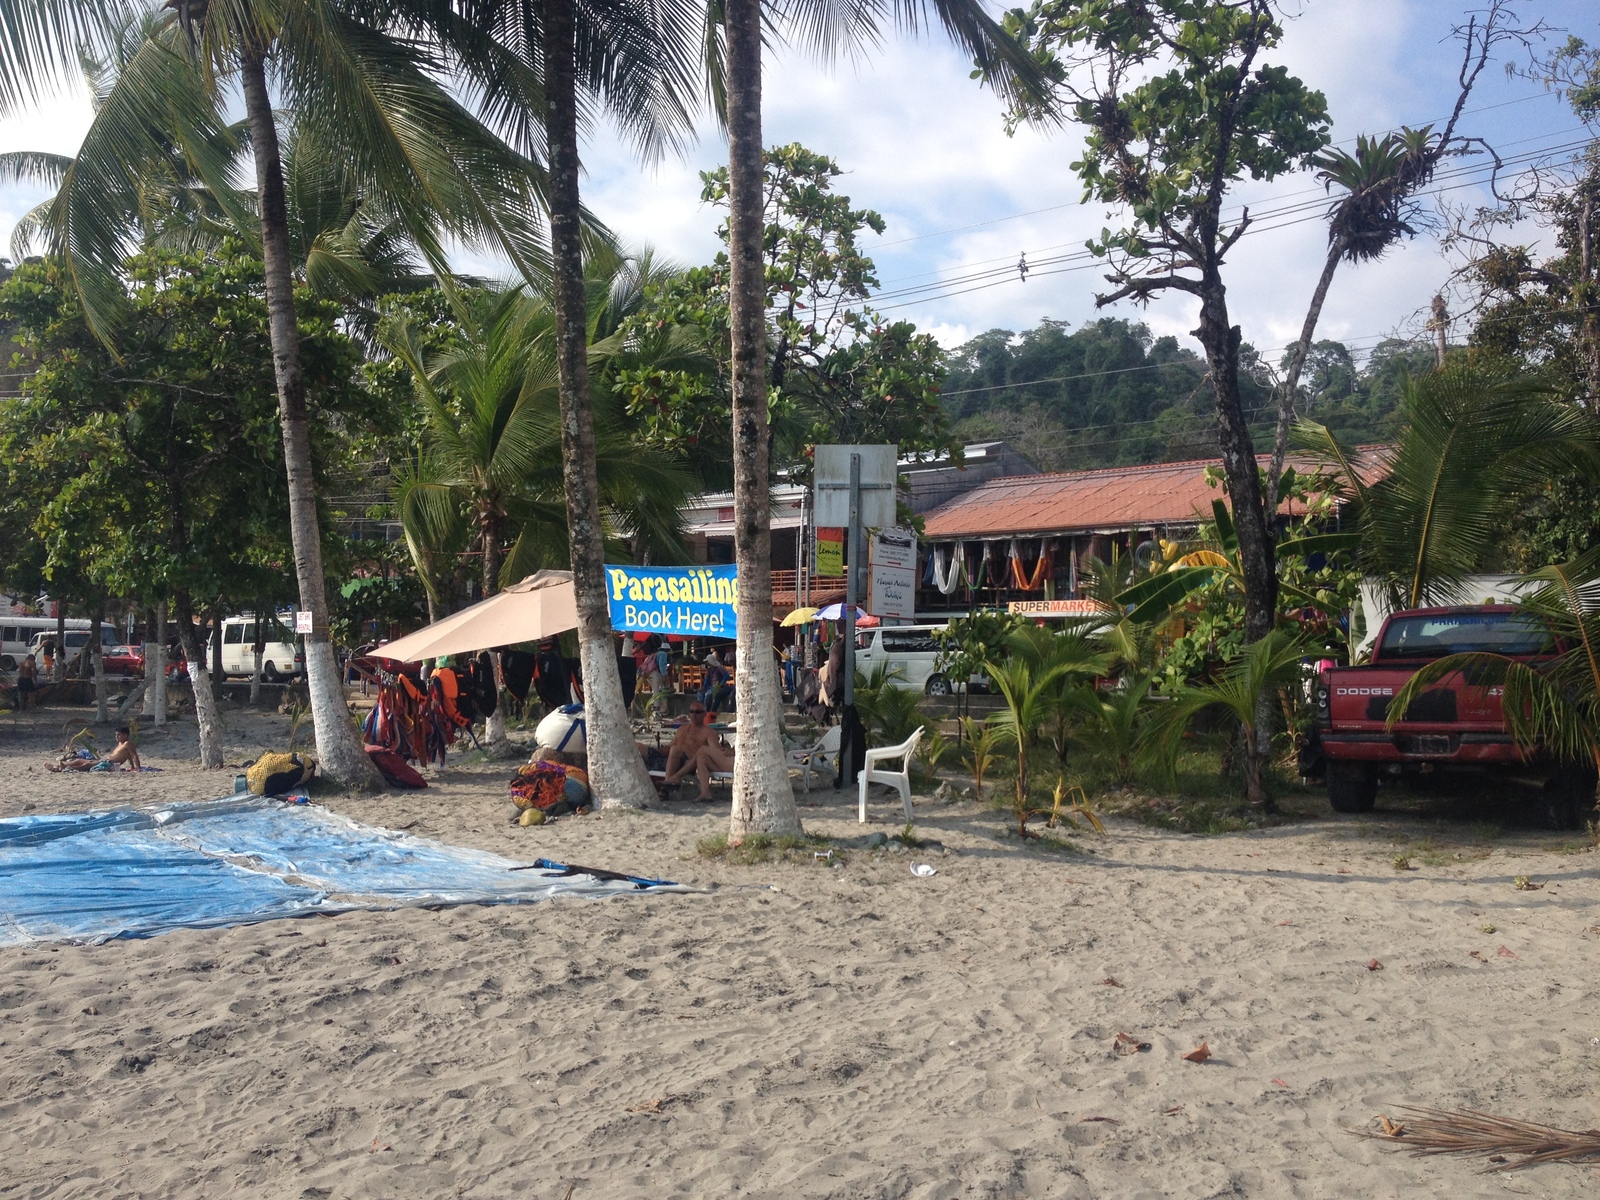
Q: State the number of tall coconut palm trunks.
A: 3